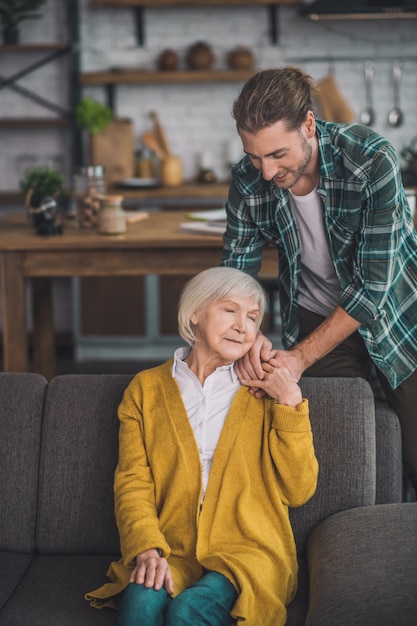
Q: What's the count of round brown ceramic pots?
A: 3